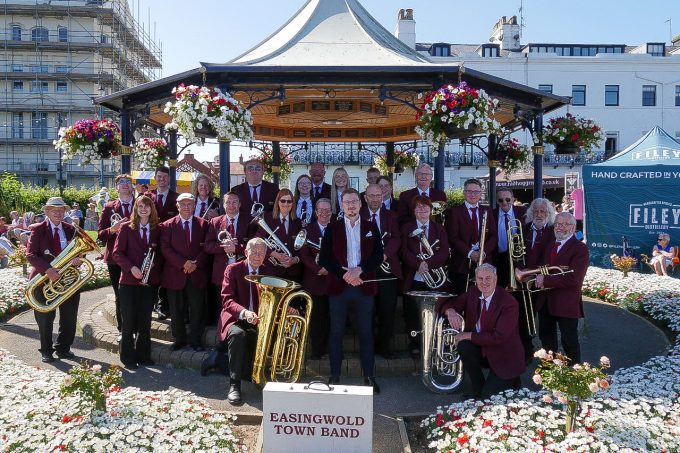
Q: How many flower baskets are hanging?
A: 8